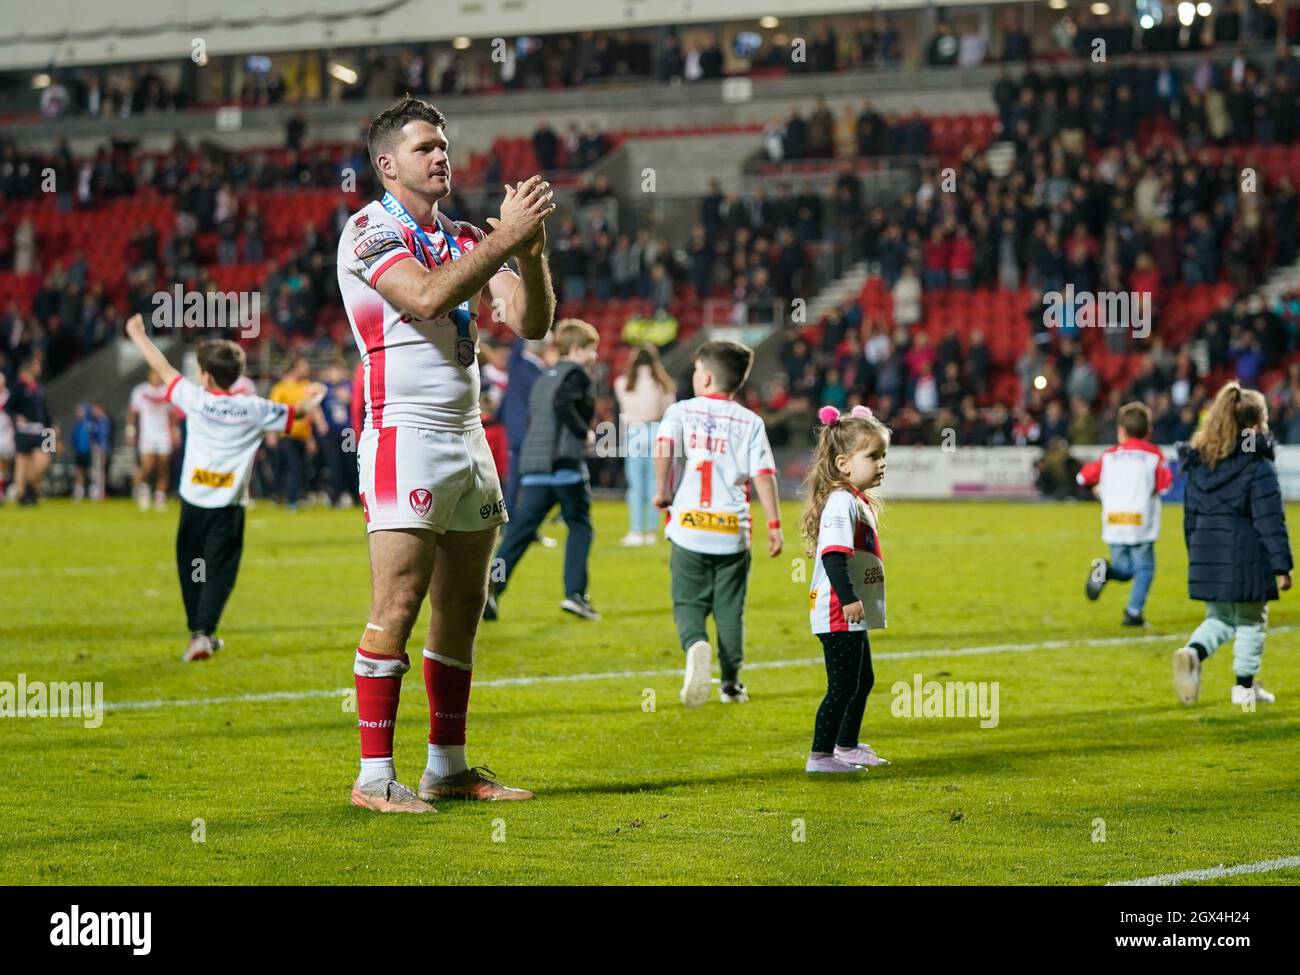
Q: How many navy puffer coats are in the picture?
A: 1